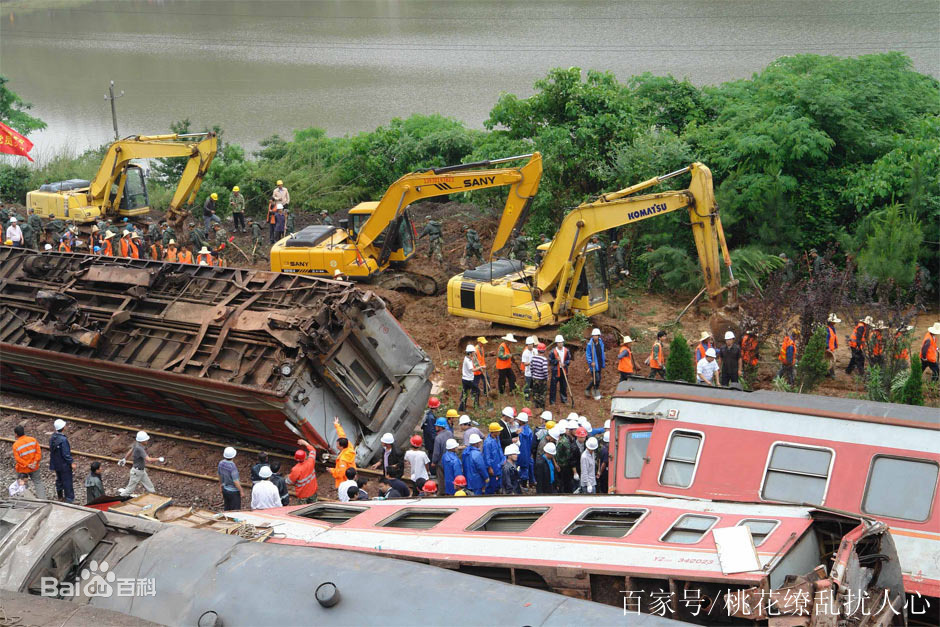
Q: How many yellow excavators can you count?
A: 3